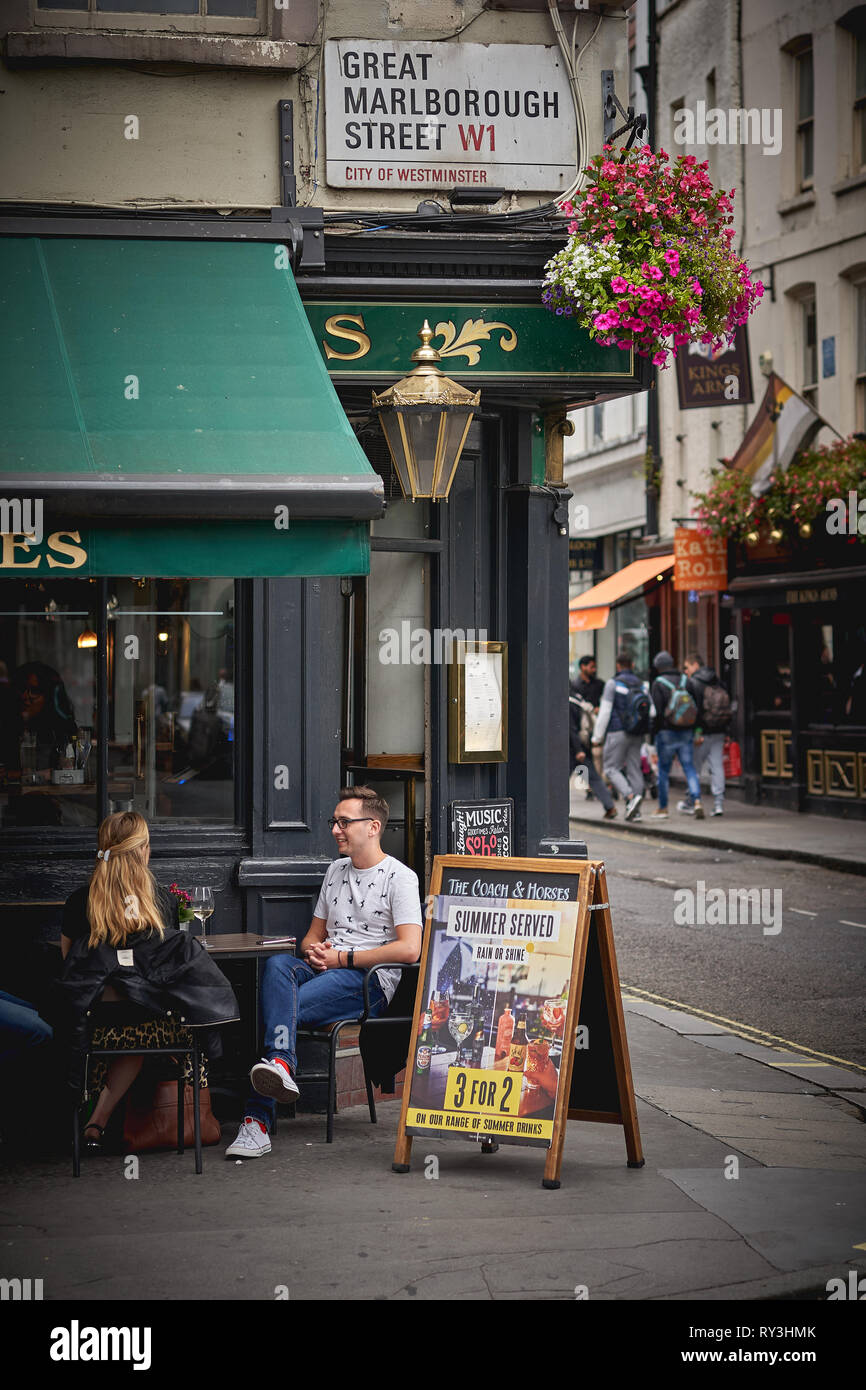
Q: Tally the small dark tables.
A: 1